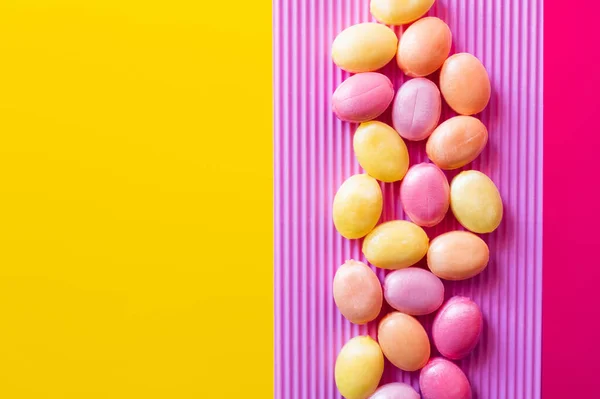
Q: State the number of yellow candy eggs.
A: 7